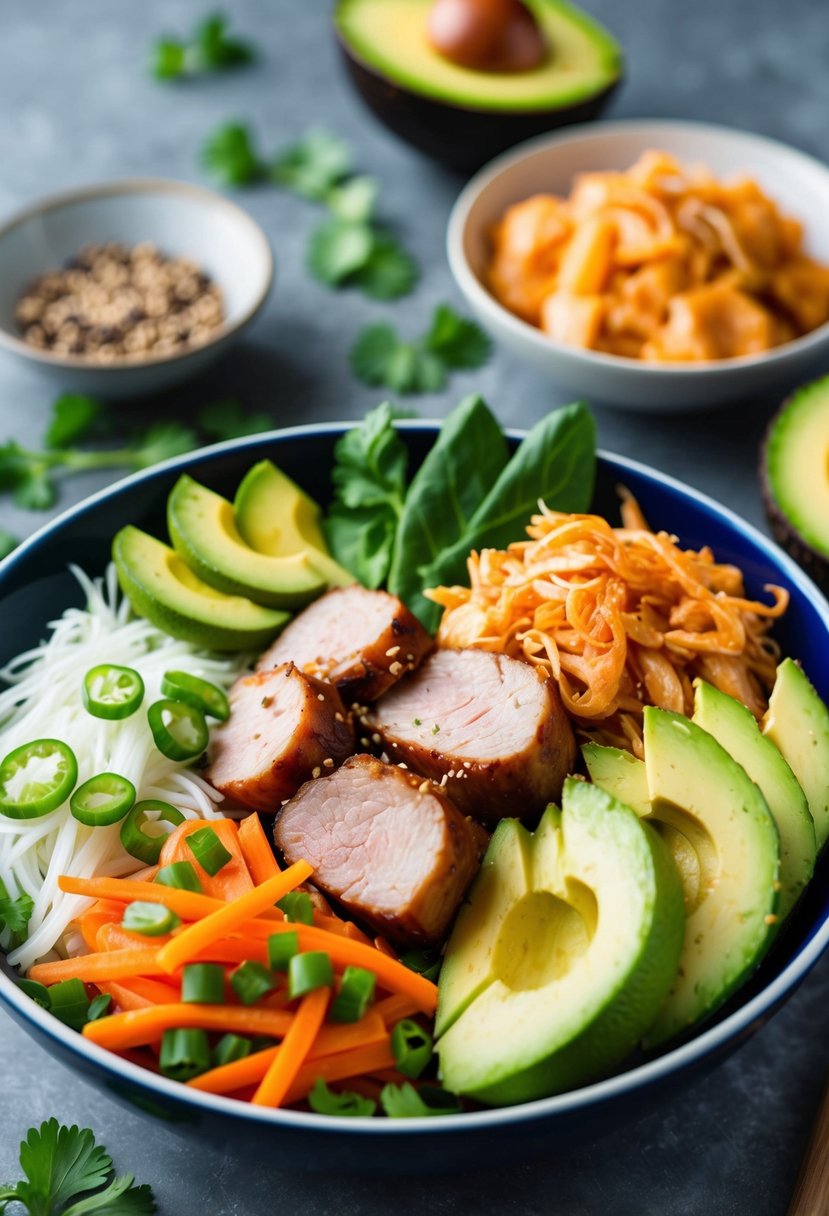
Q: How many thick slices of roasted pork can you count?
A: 4